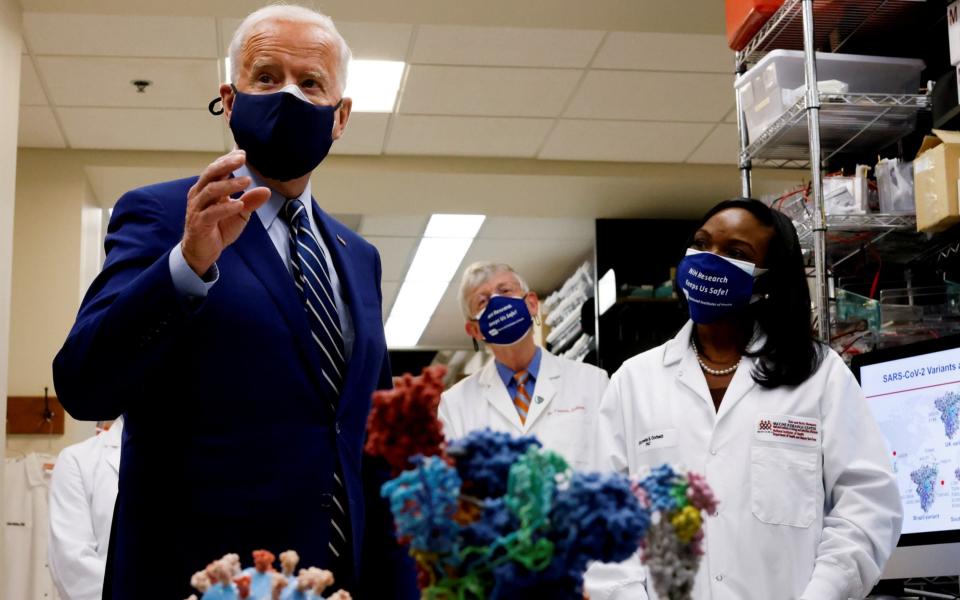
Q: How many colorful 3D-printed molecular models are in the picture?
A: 3